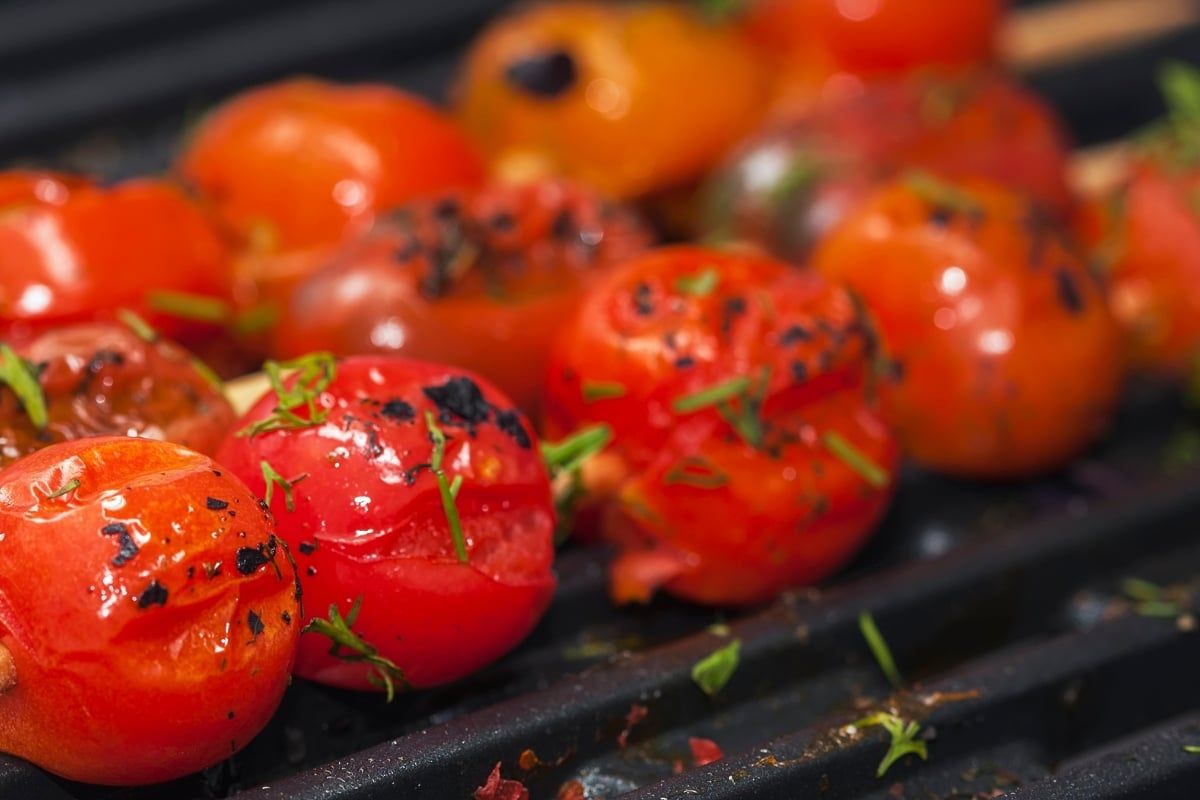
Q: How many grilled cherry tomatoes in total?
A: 12